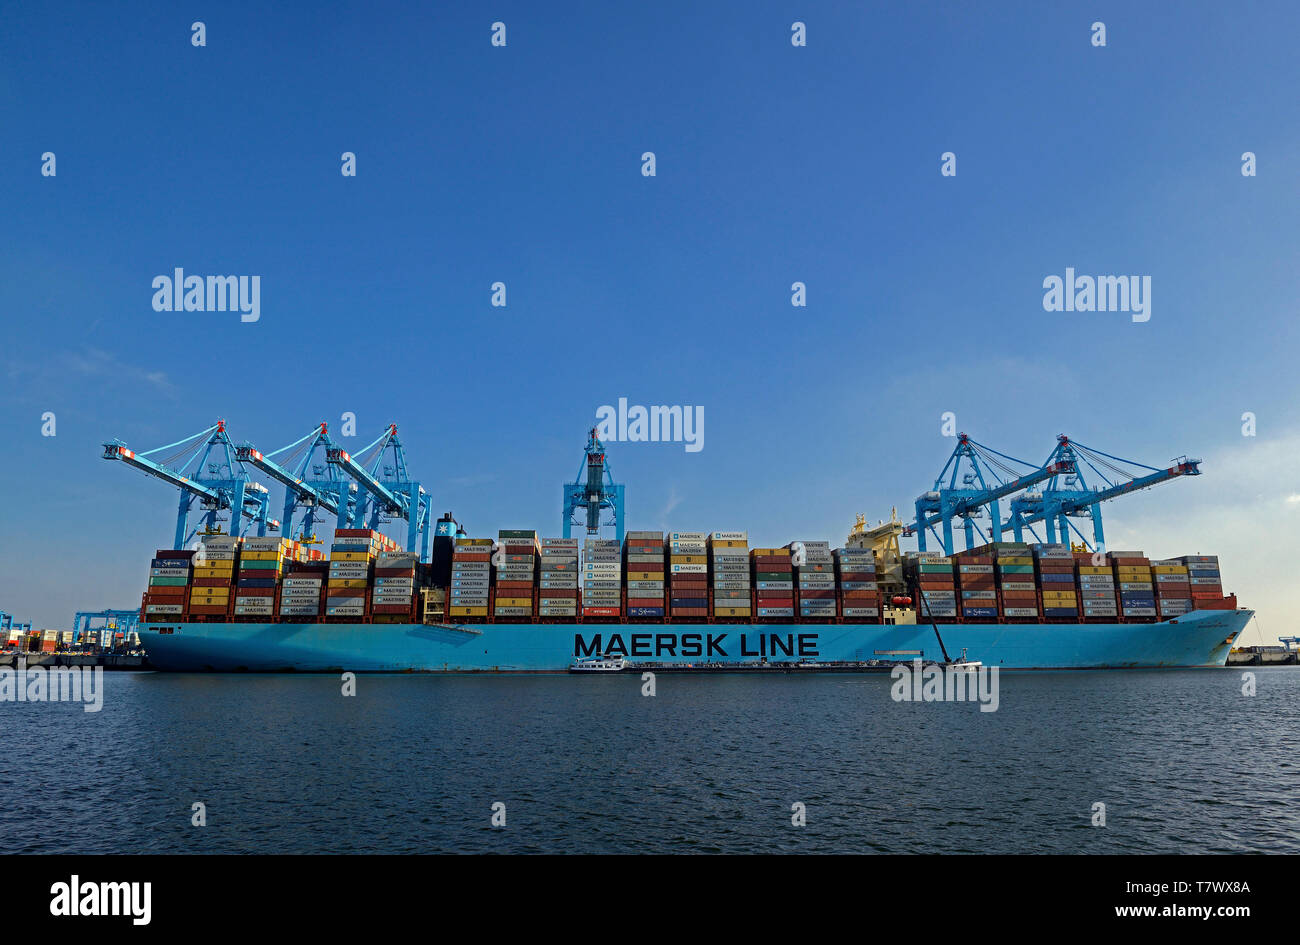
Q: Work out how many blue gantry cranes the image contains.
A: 6